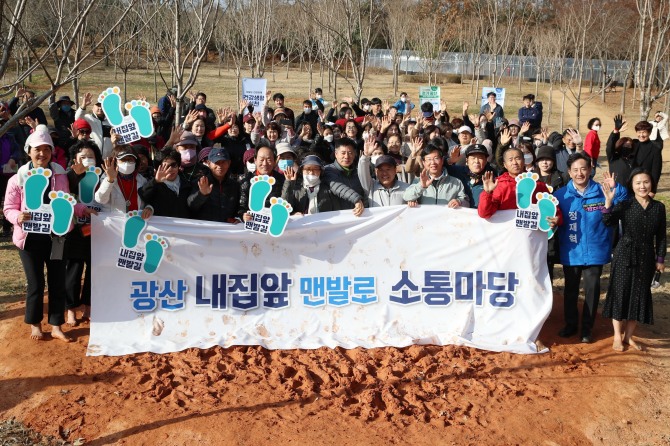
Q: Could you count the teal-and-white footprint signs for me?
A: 6